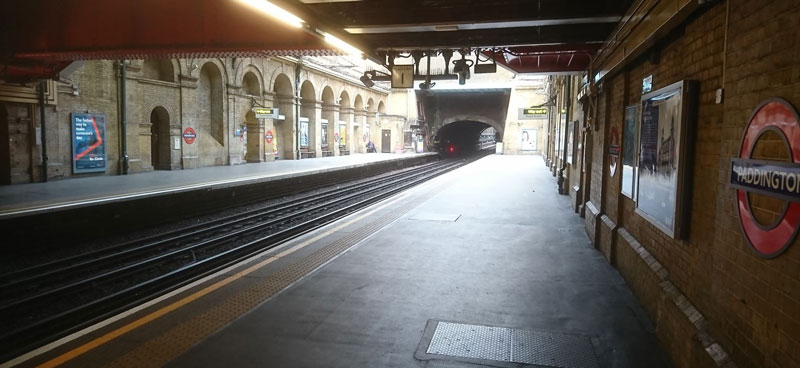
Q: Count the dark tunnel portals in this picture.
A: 1